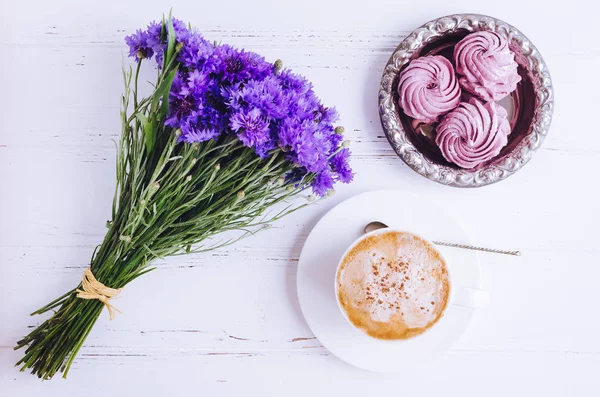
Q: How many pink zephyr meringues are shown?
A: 3